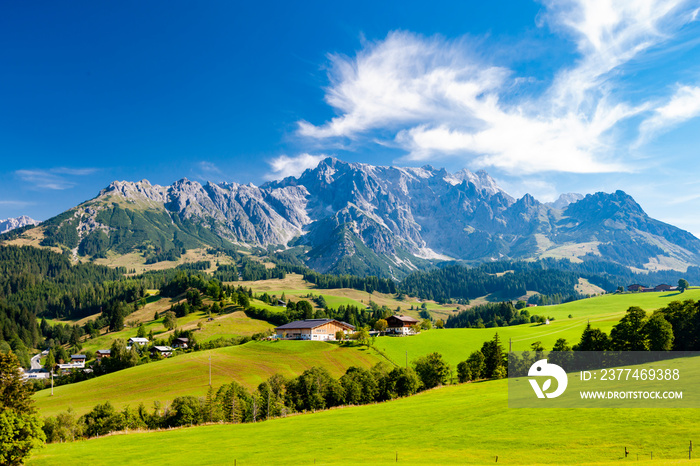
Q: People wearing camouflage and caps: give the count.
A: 0